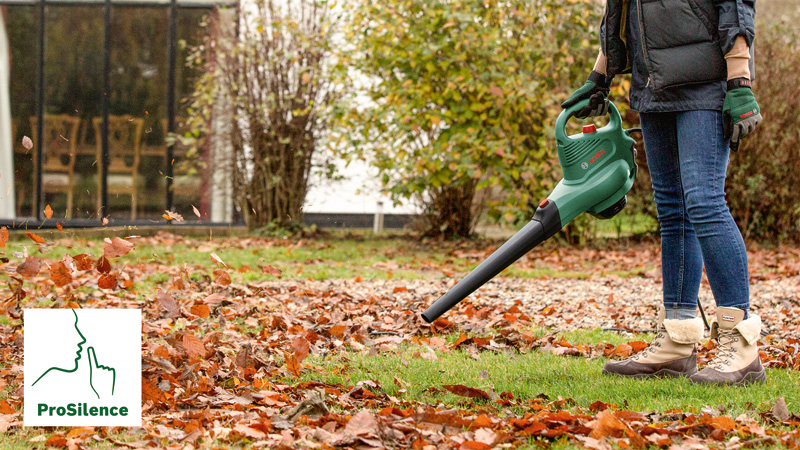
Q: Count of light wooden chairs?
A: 2